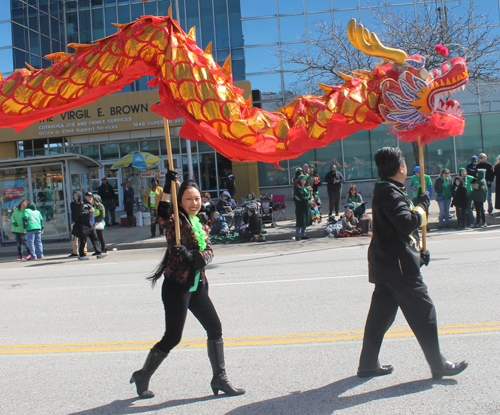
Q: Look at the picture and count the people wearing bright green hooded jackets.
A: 2